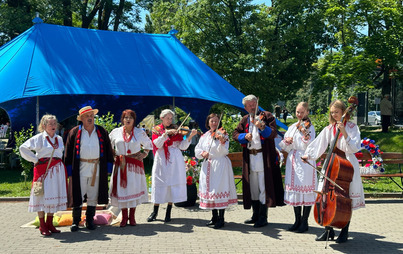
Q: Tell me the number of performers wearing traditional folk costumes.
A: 8